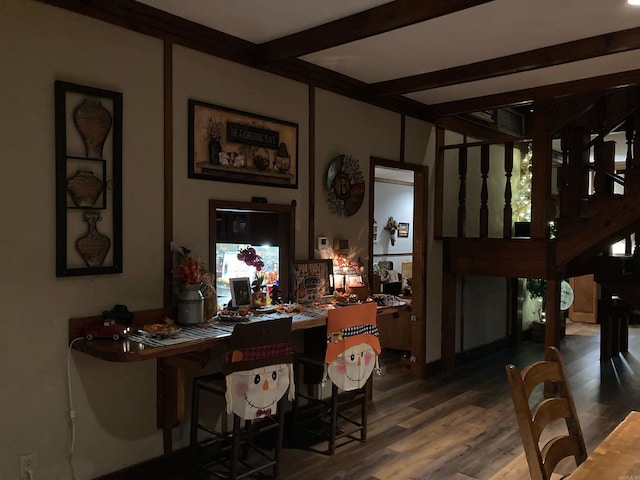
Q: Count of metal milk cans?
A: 1